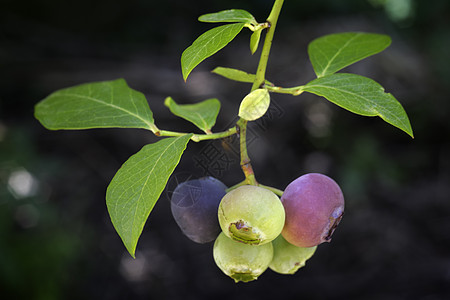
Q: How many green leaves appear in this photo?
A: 10